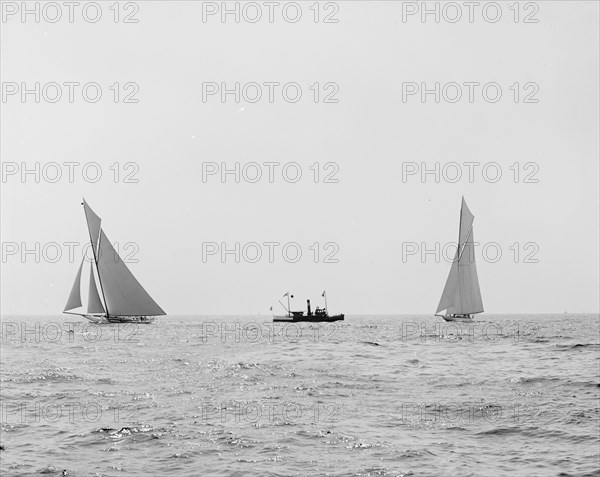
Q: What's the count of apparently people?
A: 0